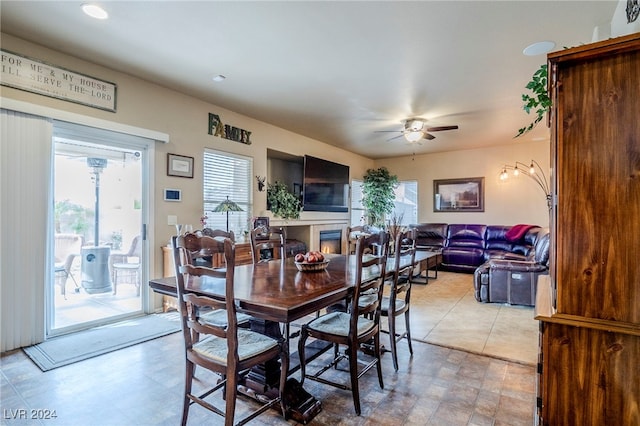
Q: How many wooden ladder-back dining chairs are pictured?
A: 6